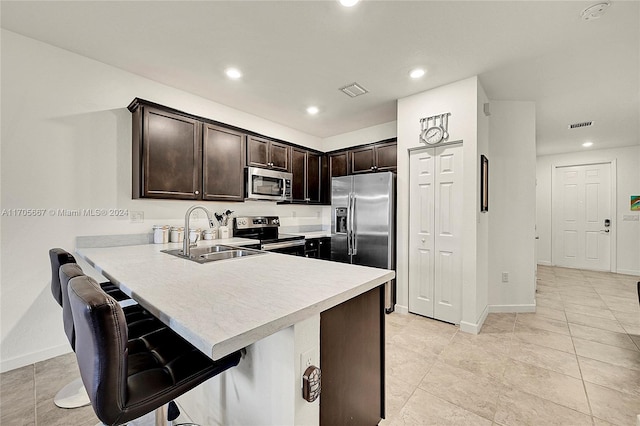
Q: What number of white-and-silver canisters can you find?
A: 4